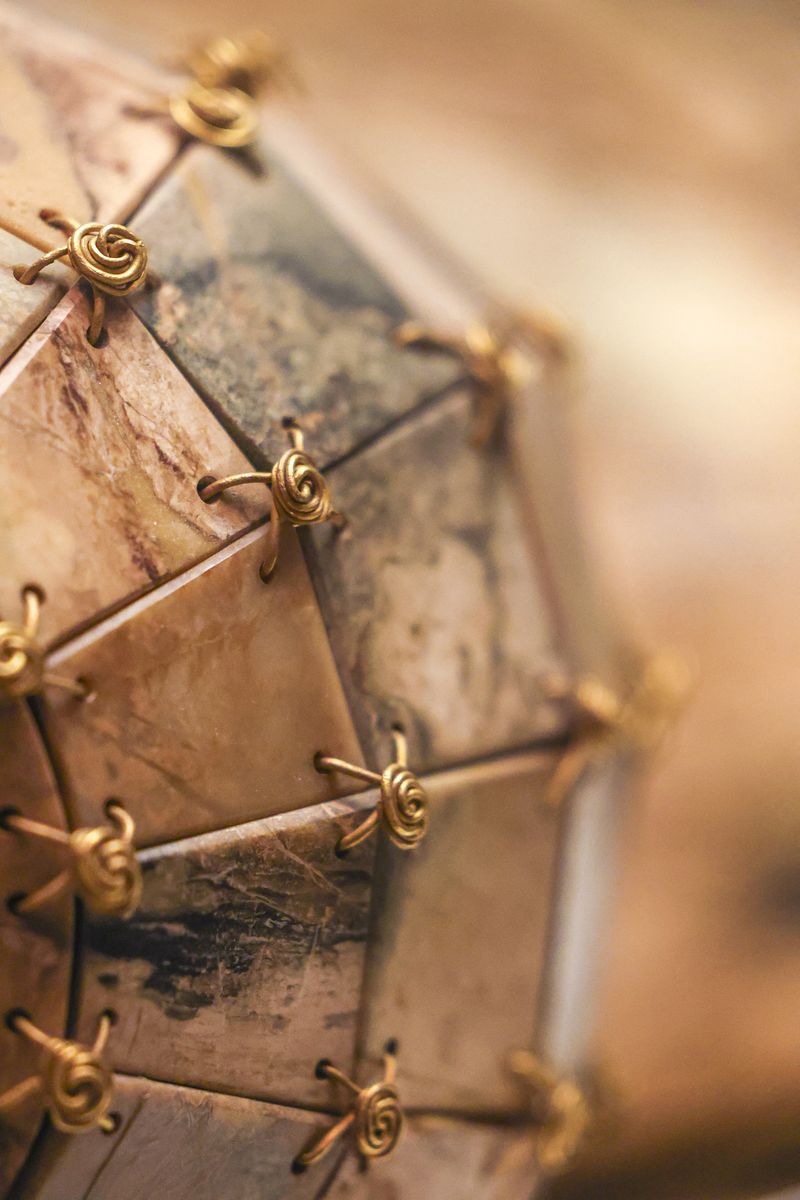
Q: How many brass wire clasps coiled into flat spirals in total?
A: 11